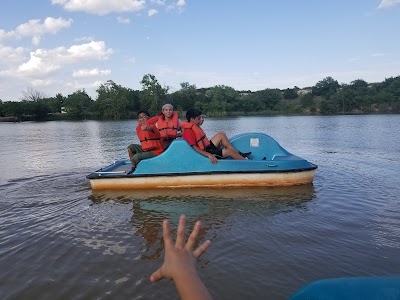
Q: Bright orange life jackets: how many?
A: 3